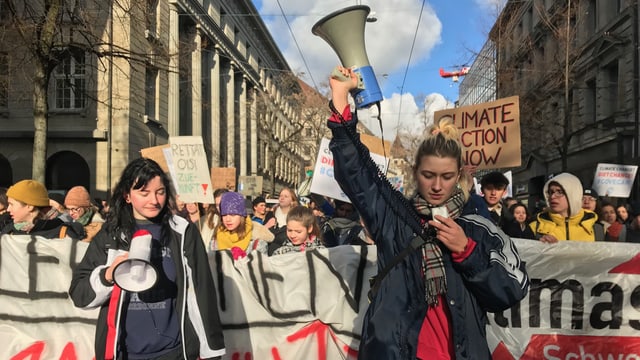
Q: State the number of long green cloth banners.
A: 0